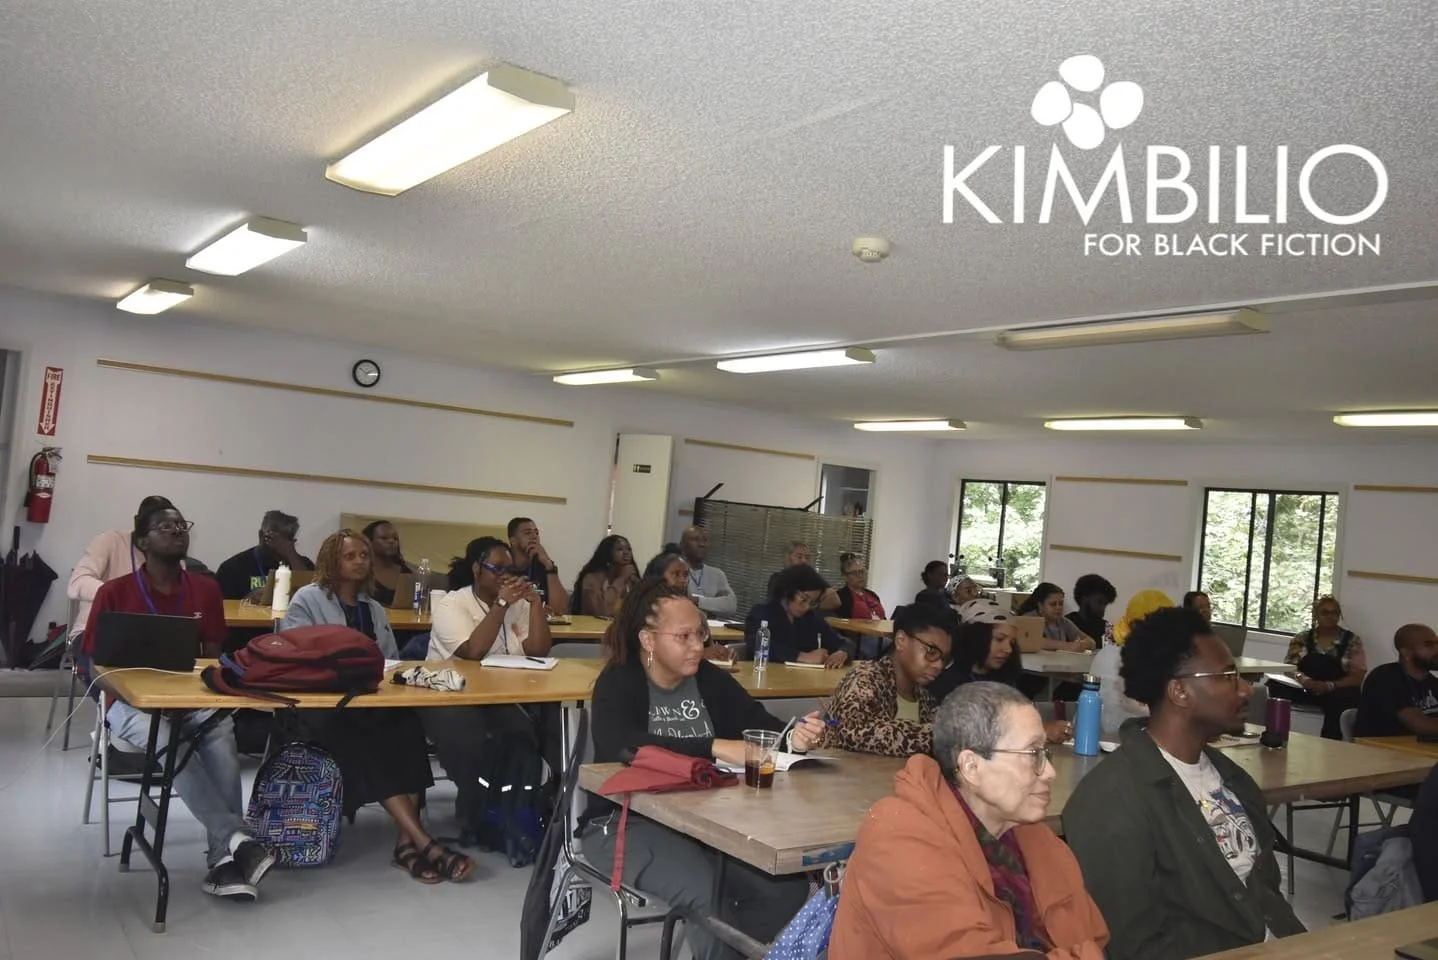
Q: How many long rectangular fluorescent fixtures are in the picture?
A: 9